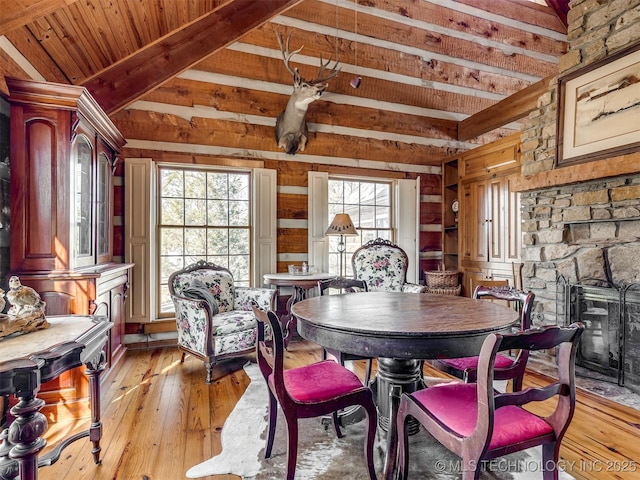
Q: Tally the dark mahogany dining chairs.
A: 4